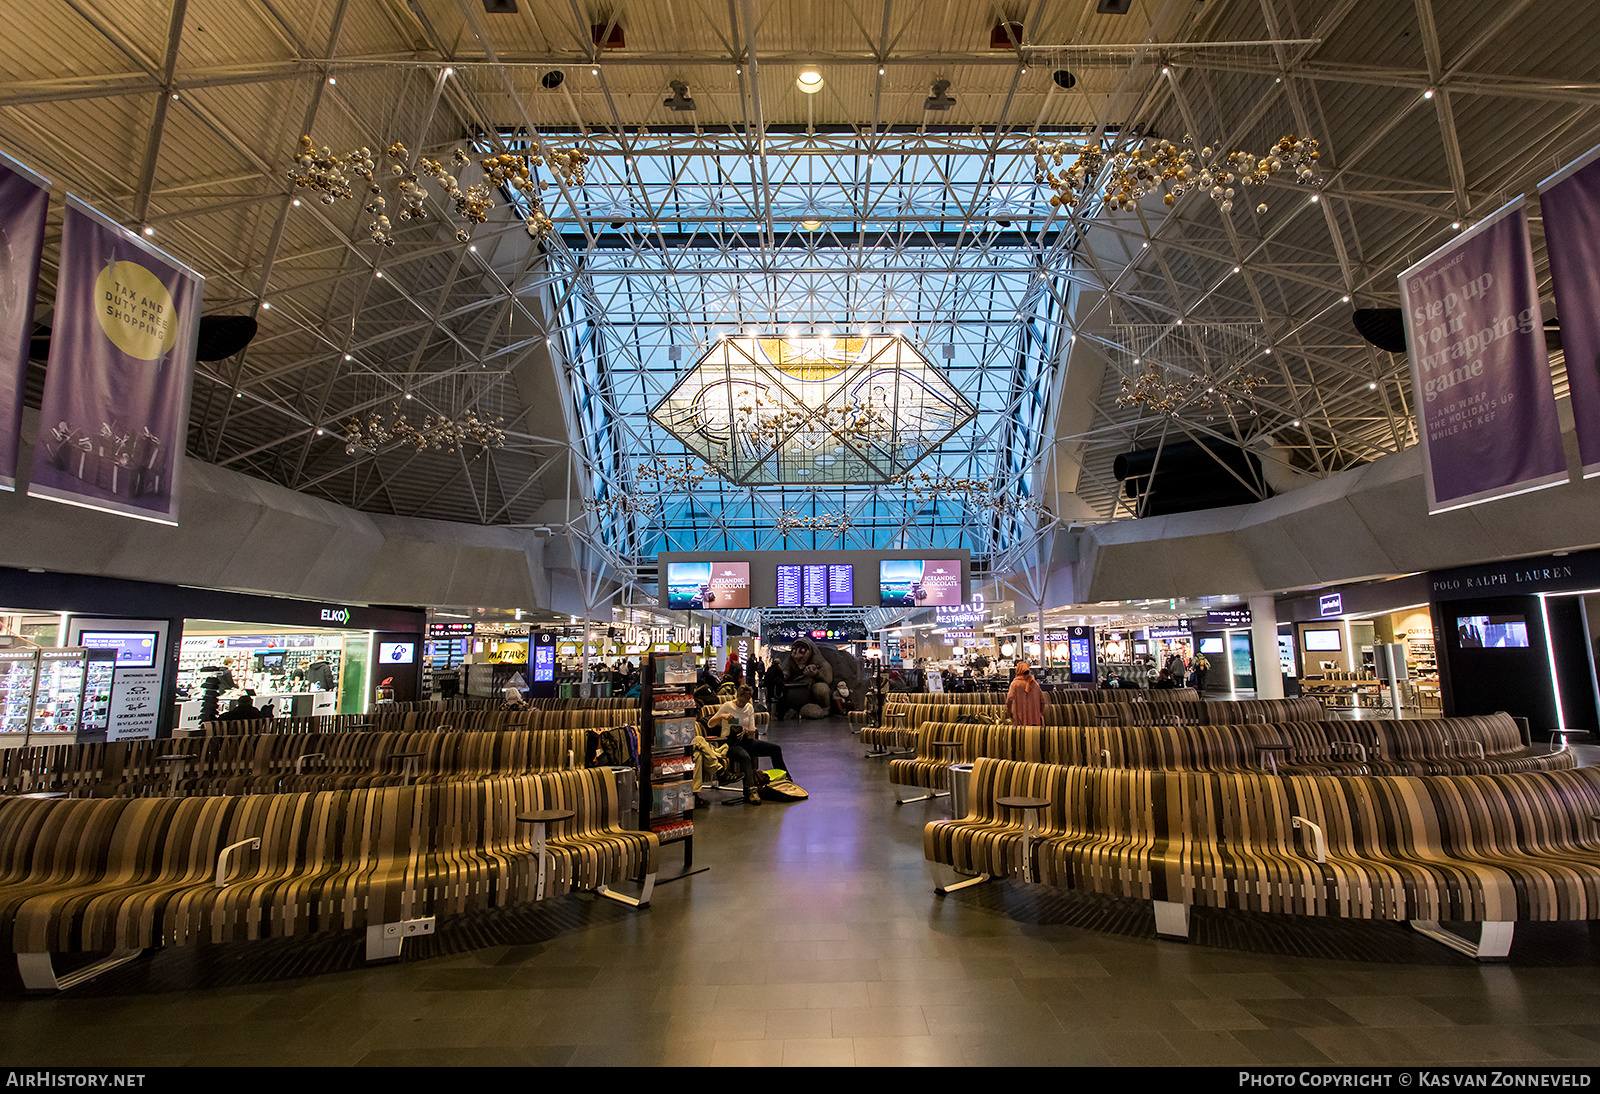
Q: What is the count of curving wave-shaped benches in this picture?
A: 8